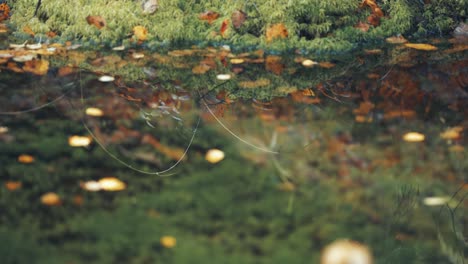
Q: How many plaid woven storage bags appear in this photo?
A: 0